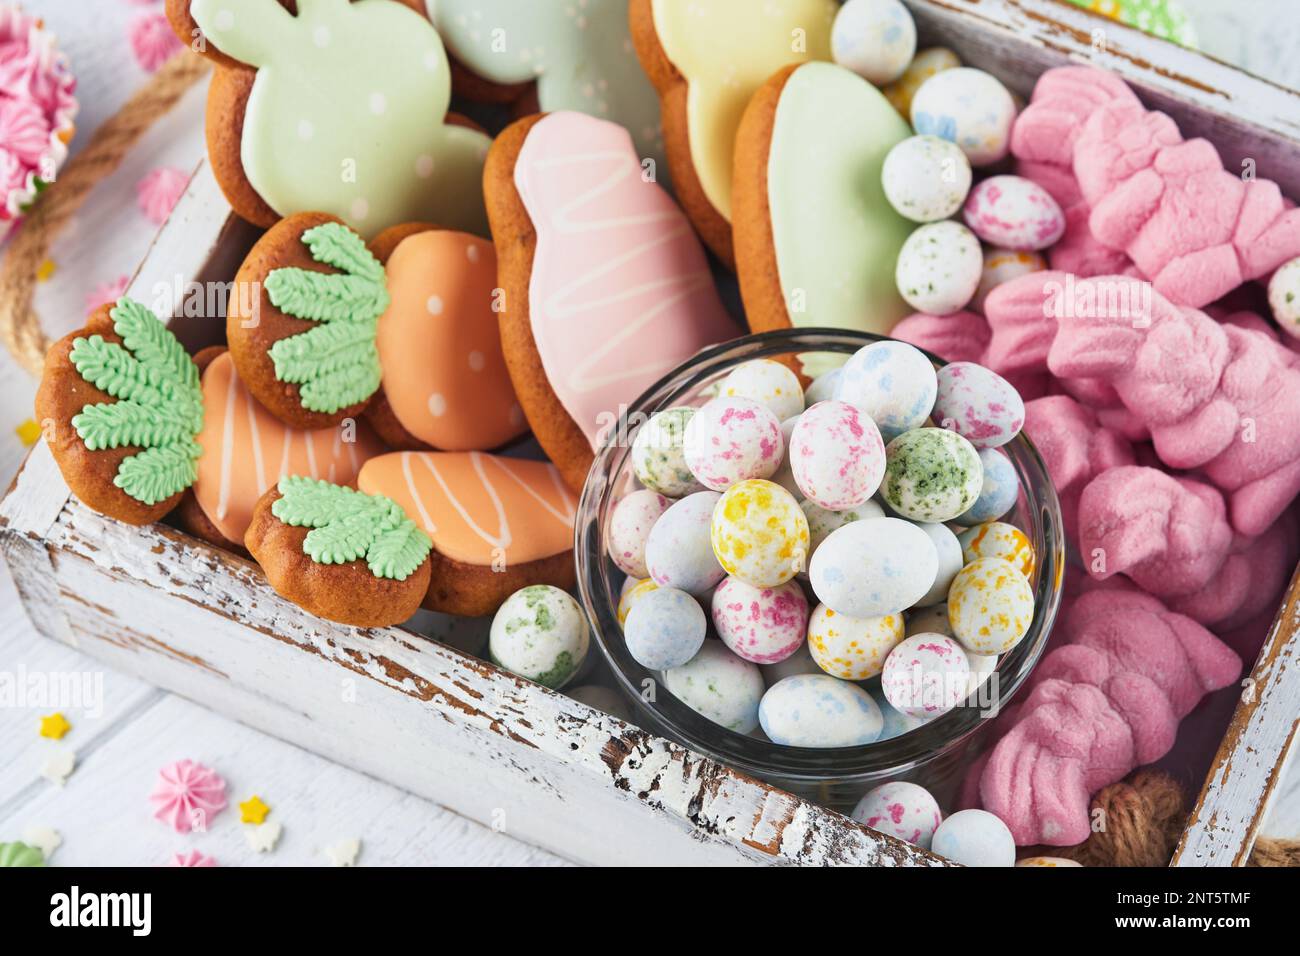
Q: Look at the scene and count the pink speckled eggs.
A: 8